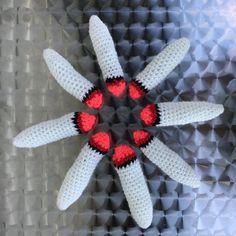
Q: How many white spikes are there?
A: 8